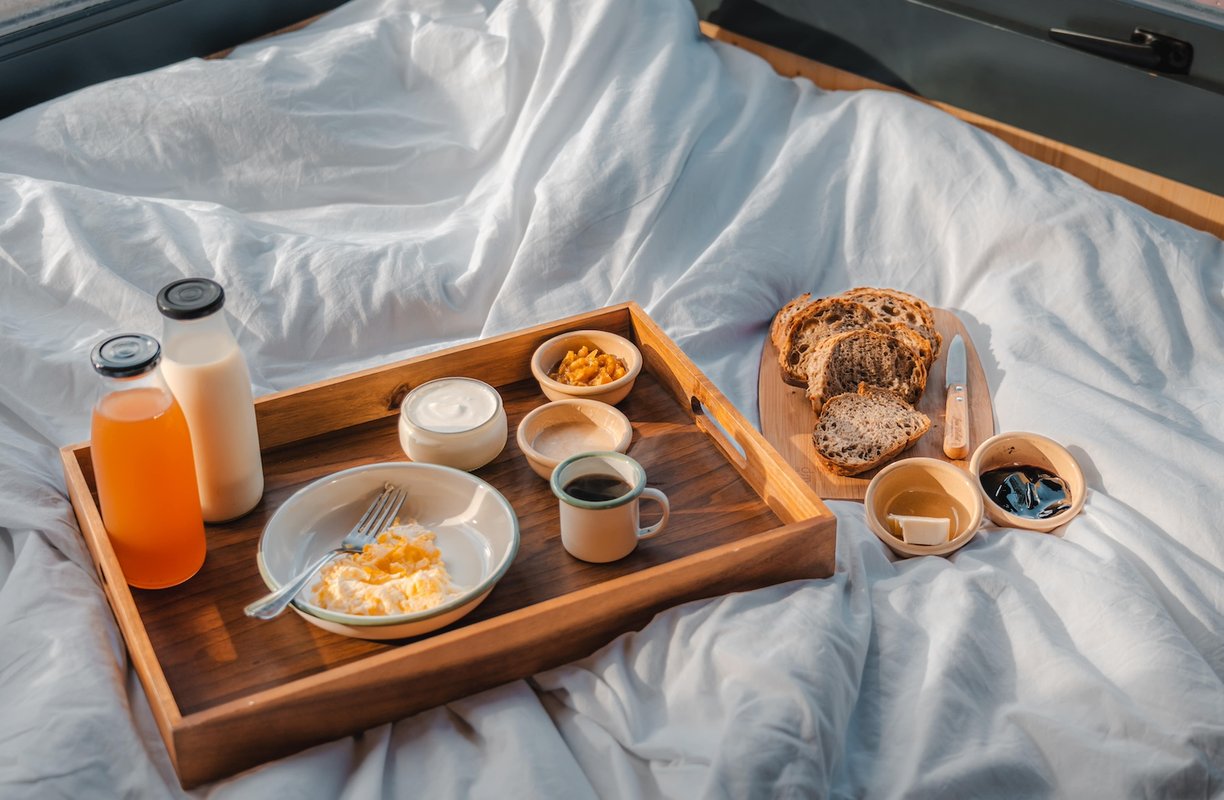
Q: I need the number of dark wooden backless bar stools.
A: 0